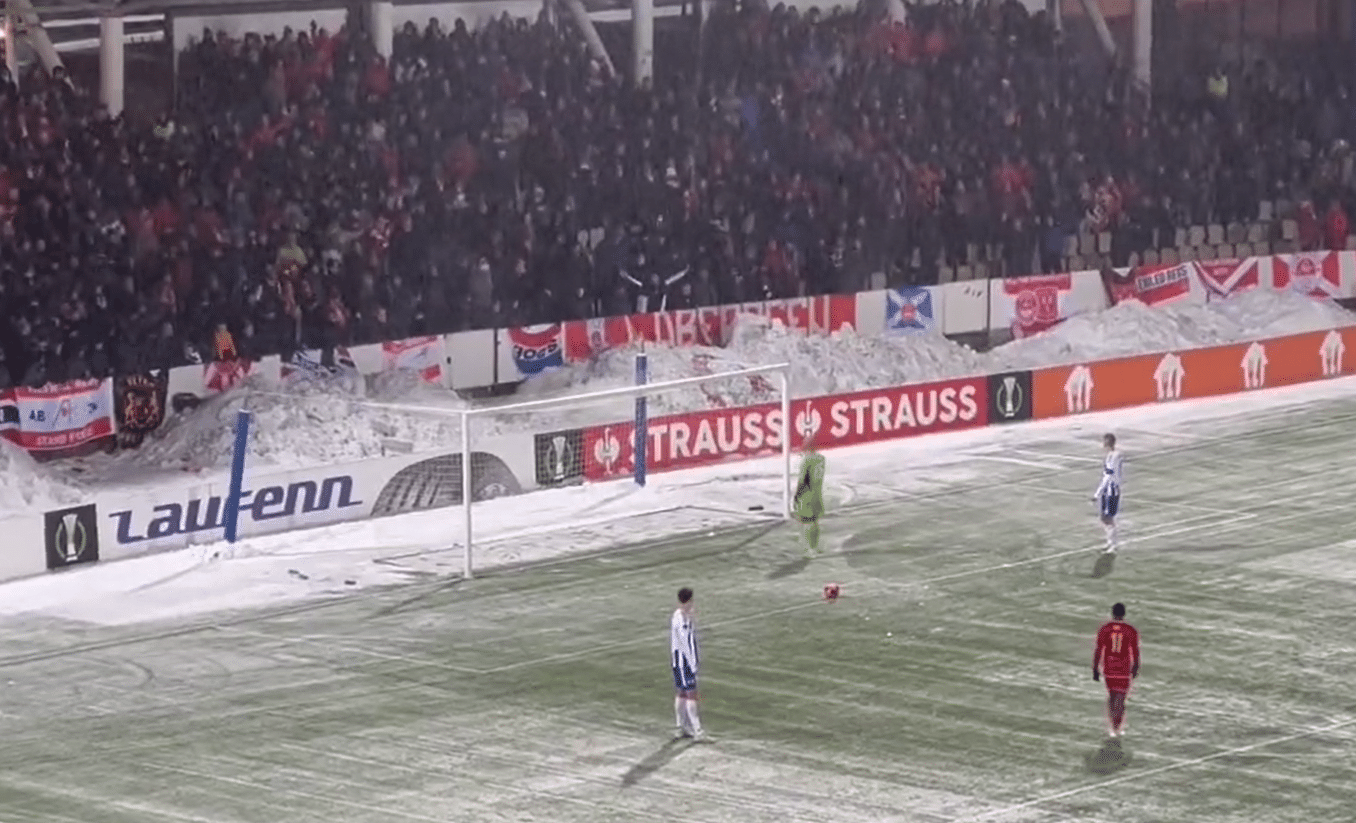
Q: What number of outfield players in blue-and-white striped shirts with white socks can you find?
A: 2